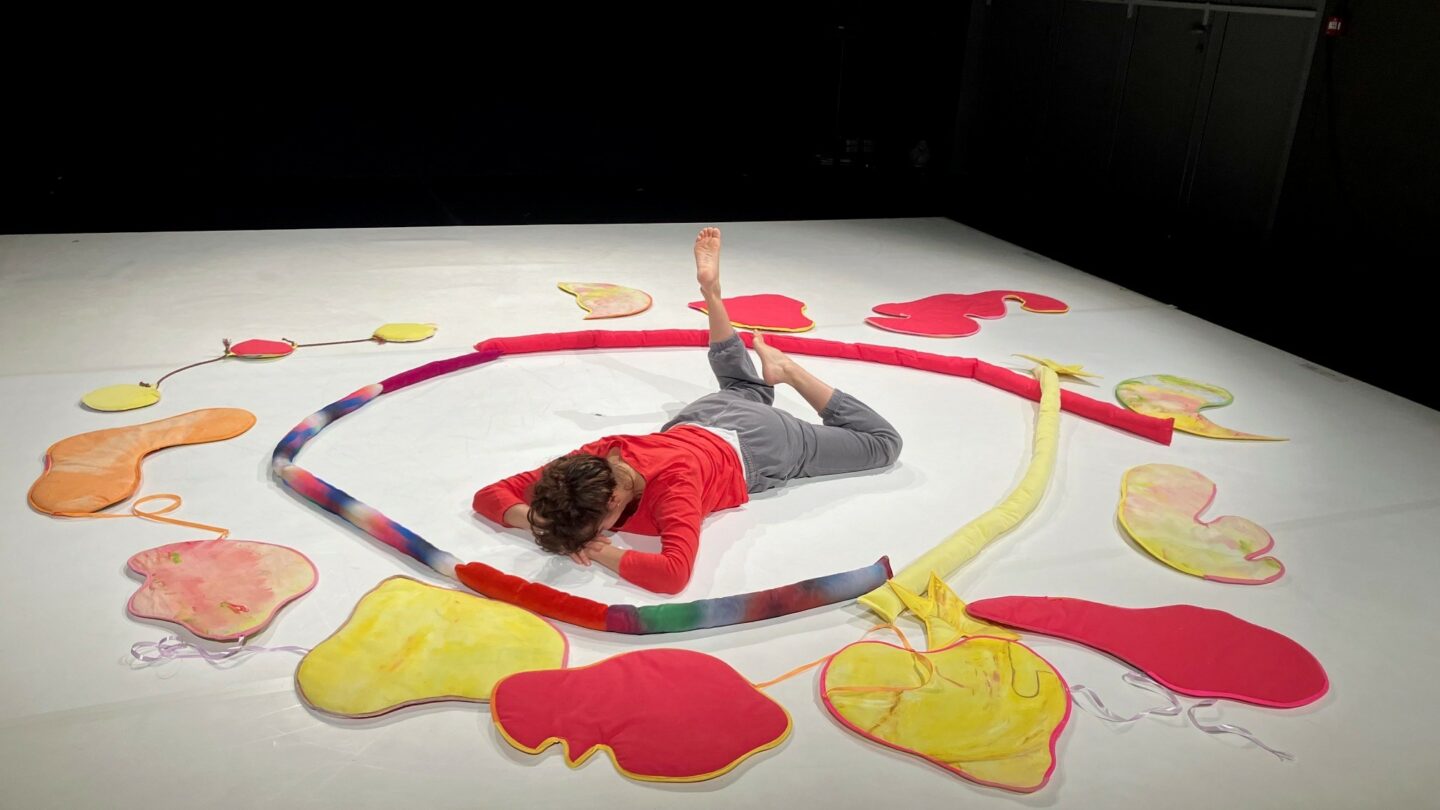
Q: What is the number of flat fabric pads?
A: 14